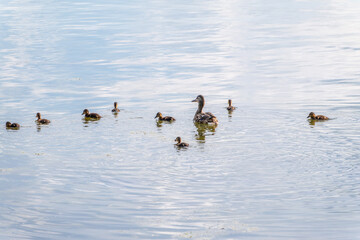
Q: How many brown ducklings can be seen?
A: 8